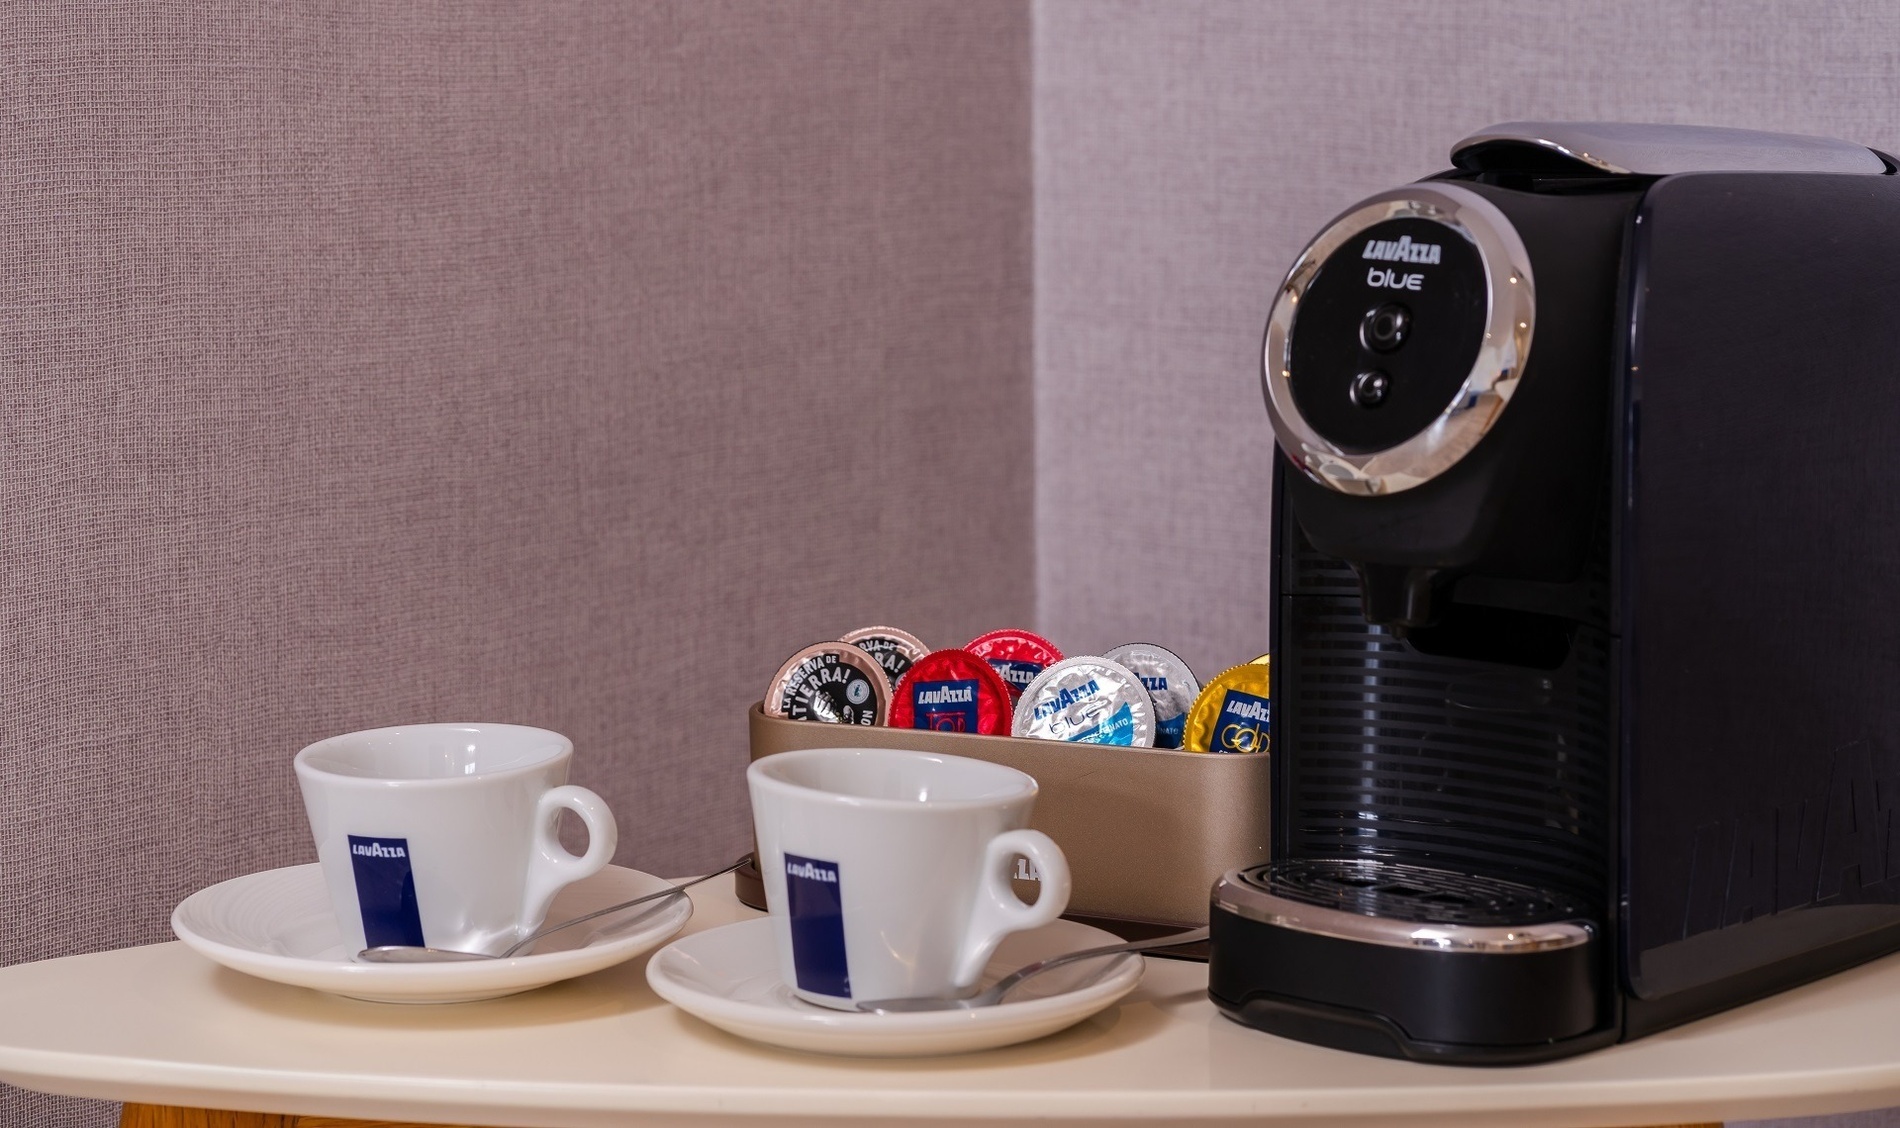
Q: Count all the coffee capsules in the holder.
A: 8